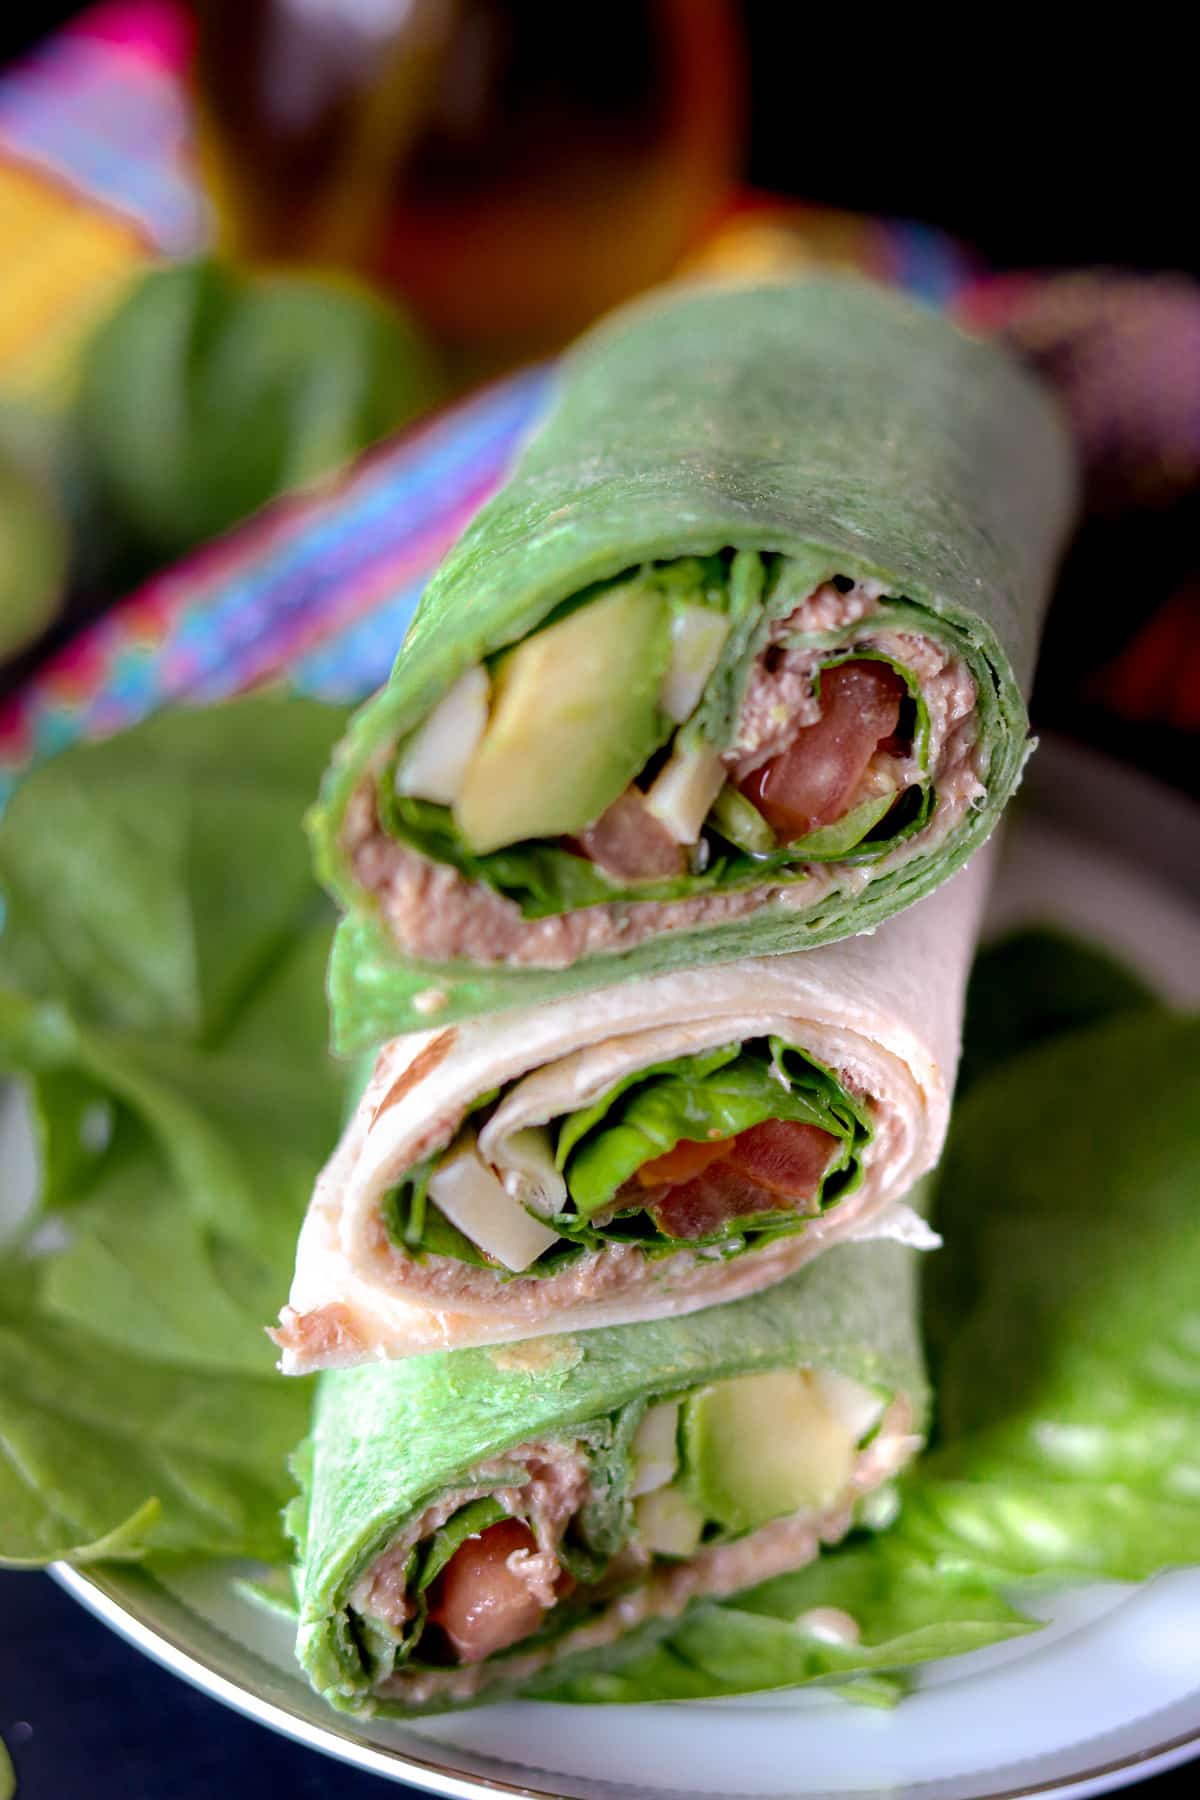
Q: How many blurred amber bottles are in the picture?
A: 1